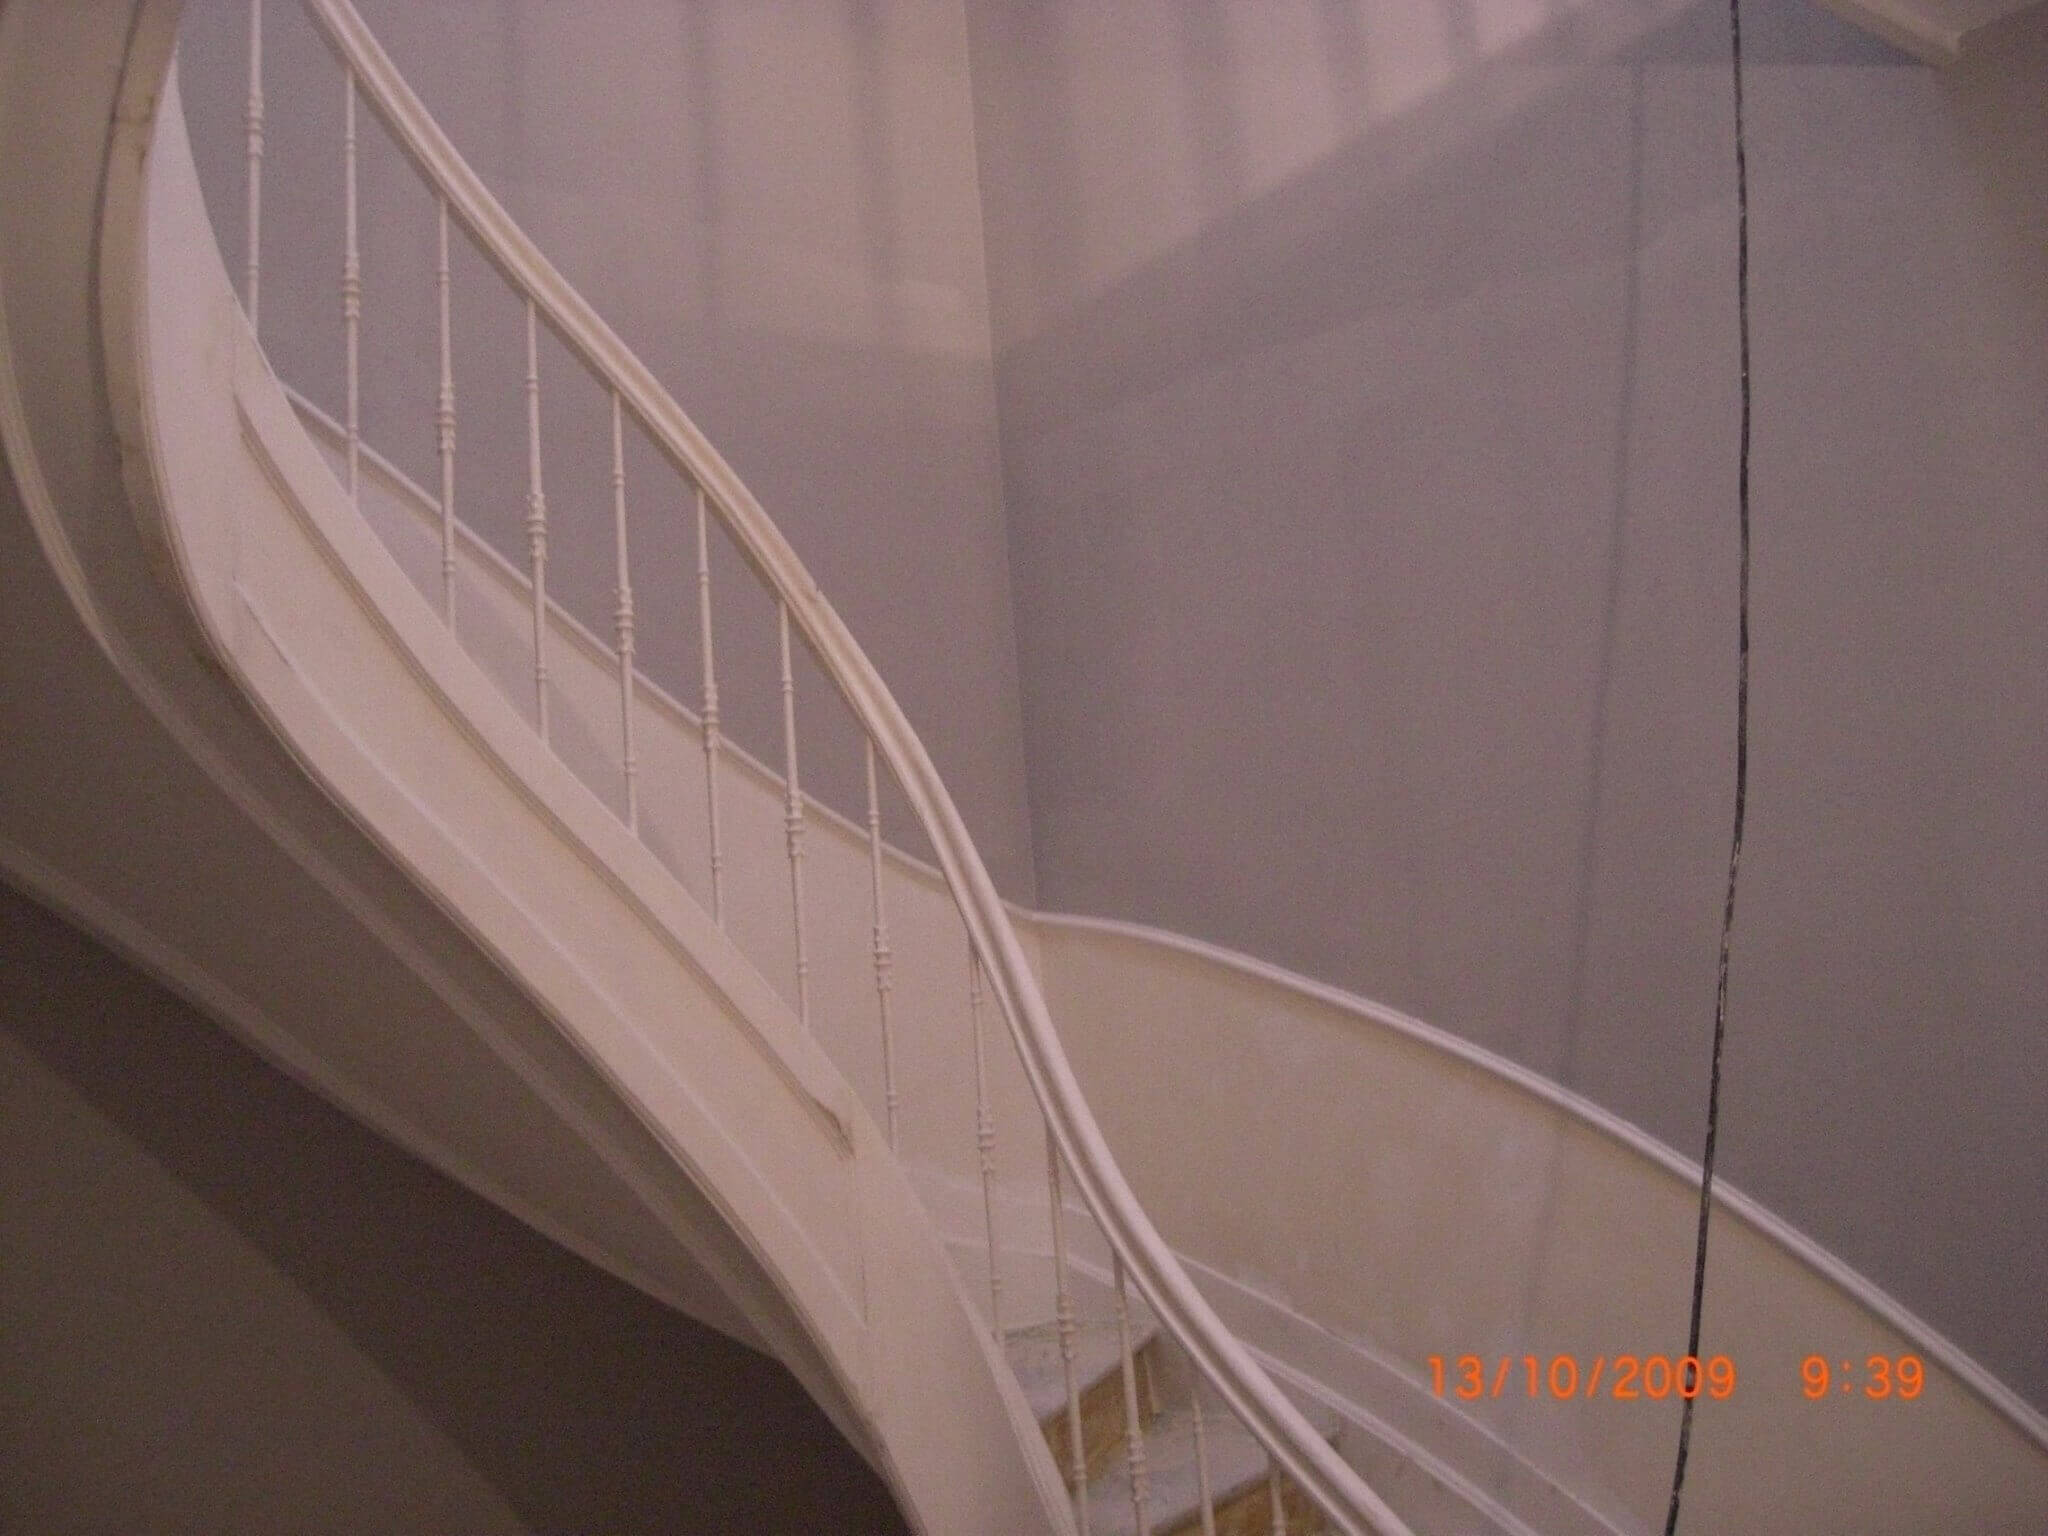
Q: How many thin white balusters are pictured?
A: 13